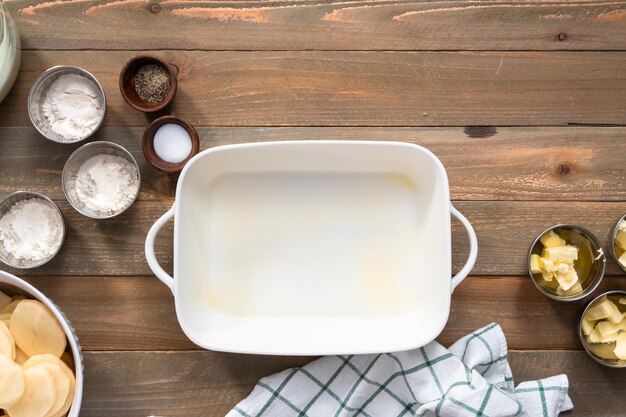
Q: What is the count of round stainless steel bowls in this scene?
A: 6